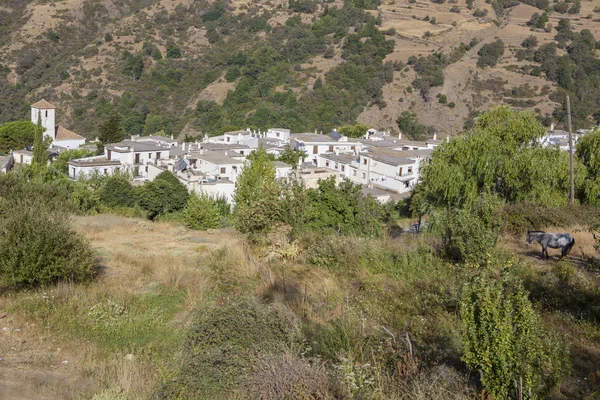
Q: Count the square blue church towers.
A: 0